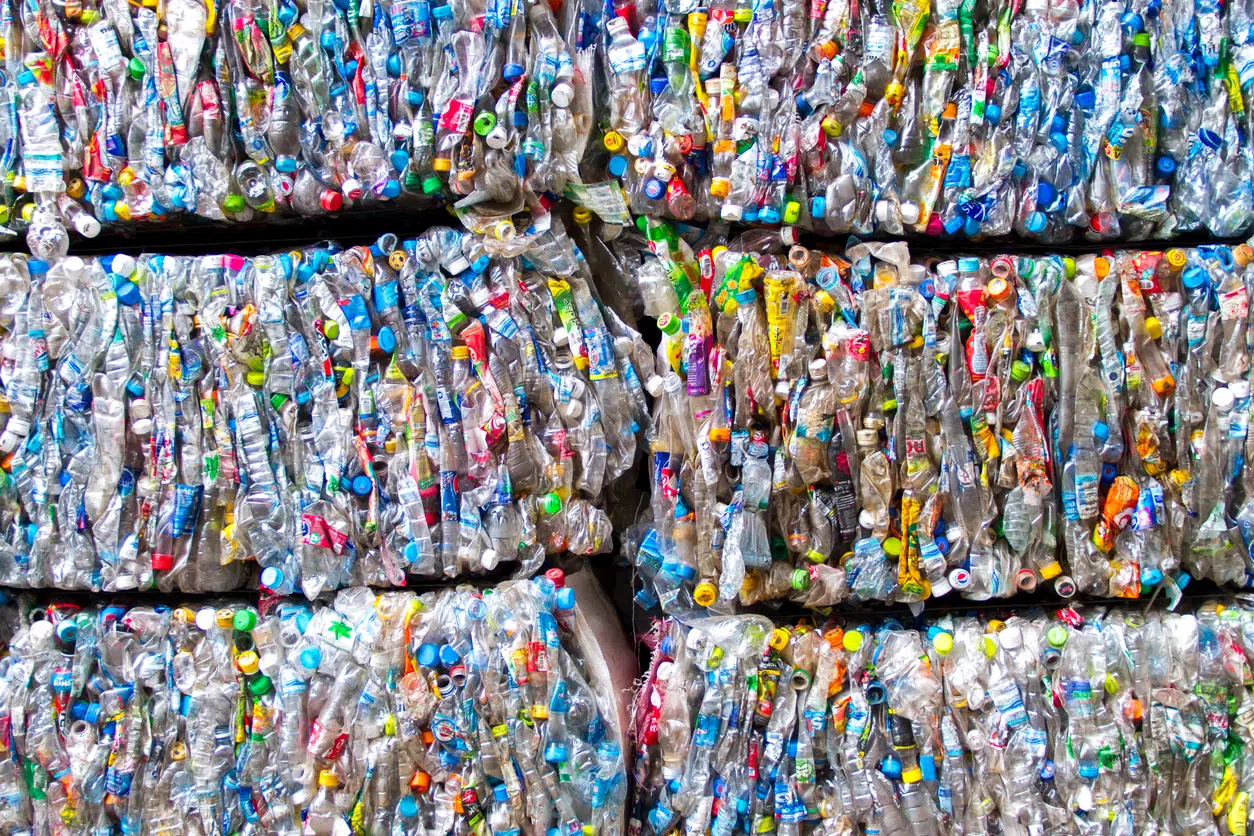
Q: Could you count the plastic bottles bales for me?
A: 6